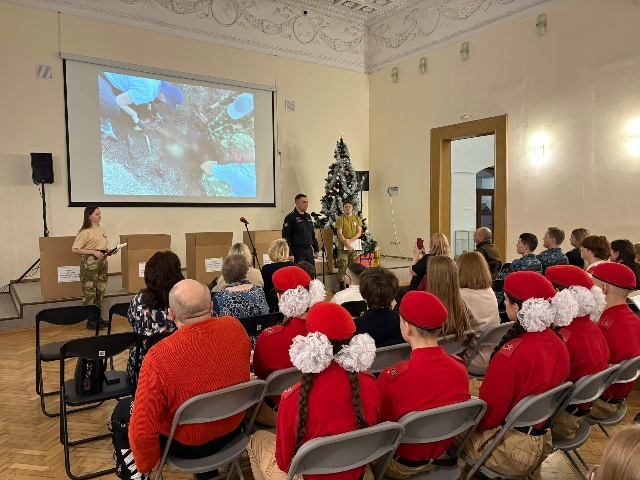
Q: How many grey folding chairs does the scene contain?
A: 10